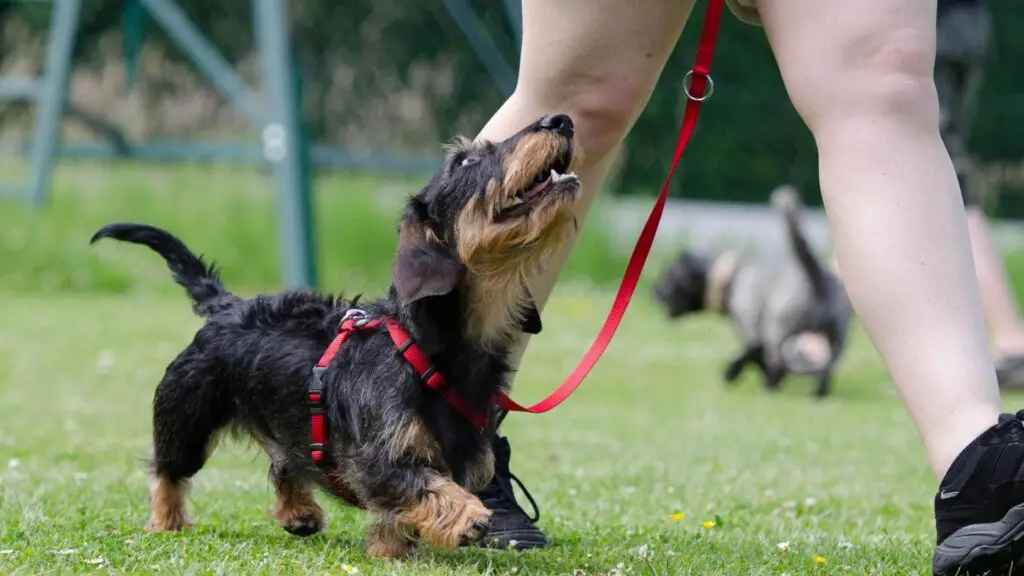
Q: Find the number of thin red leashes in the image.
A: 1